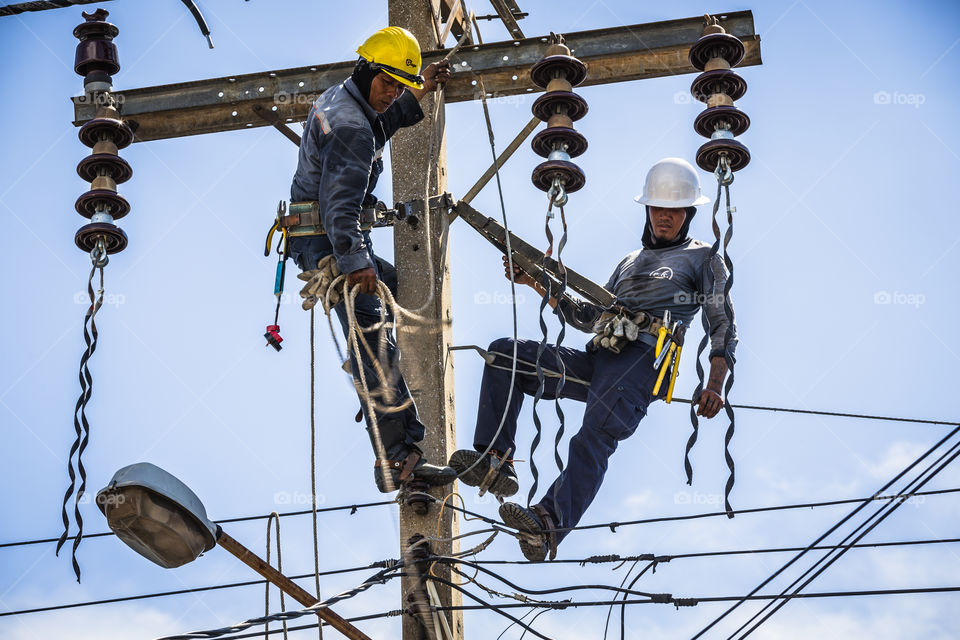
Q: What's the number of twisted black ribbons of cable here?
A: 6